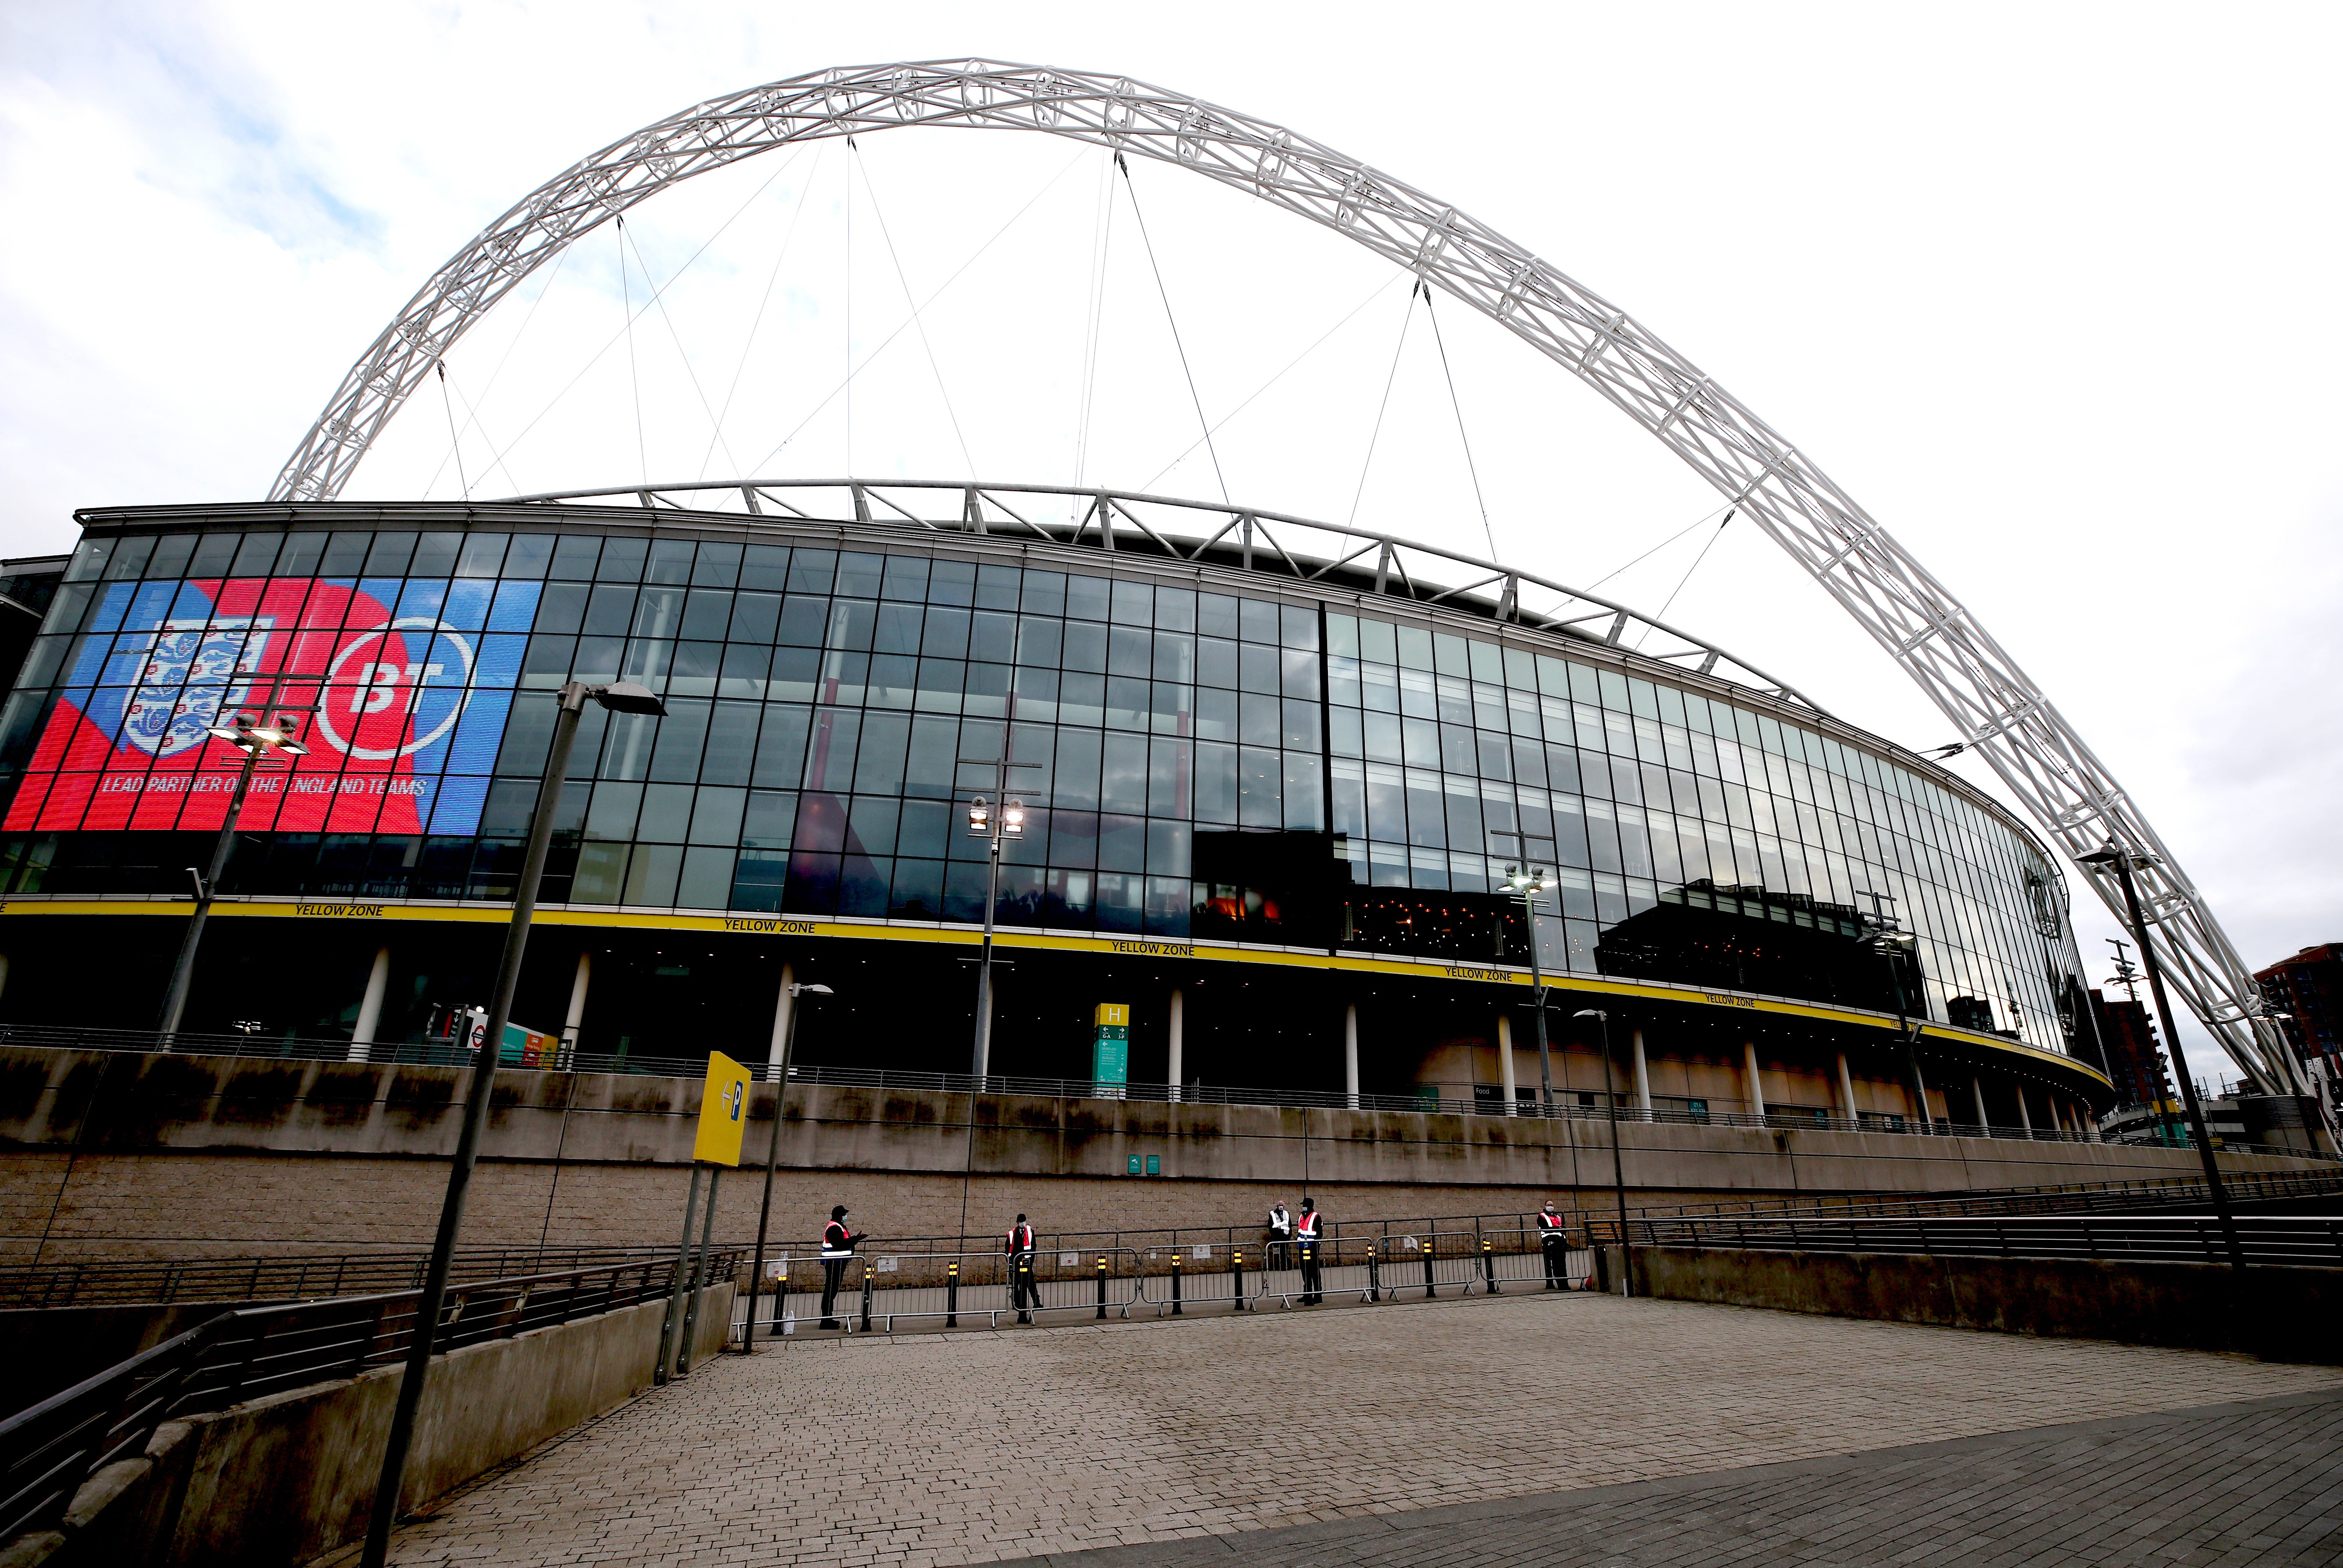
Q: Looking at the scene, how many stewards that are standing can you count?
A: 5